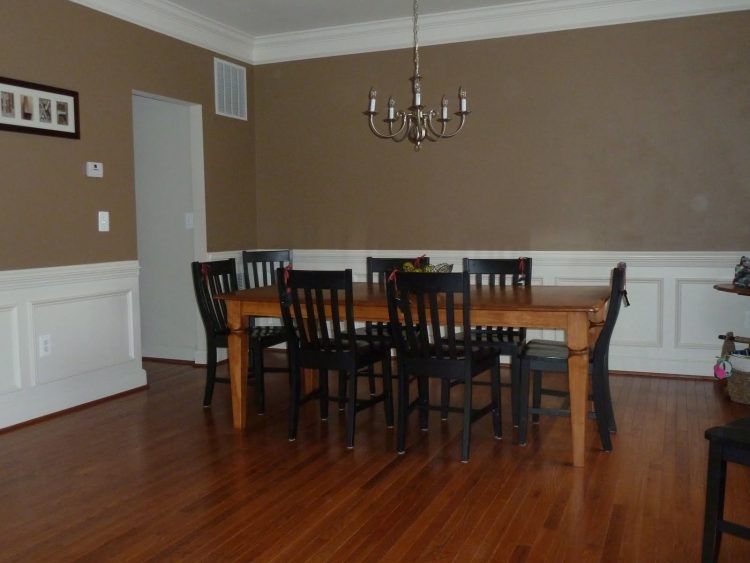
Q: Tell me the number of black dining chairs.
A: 8